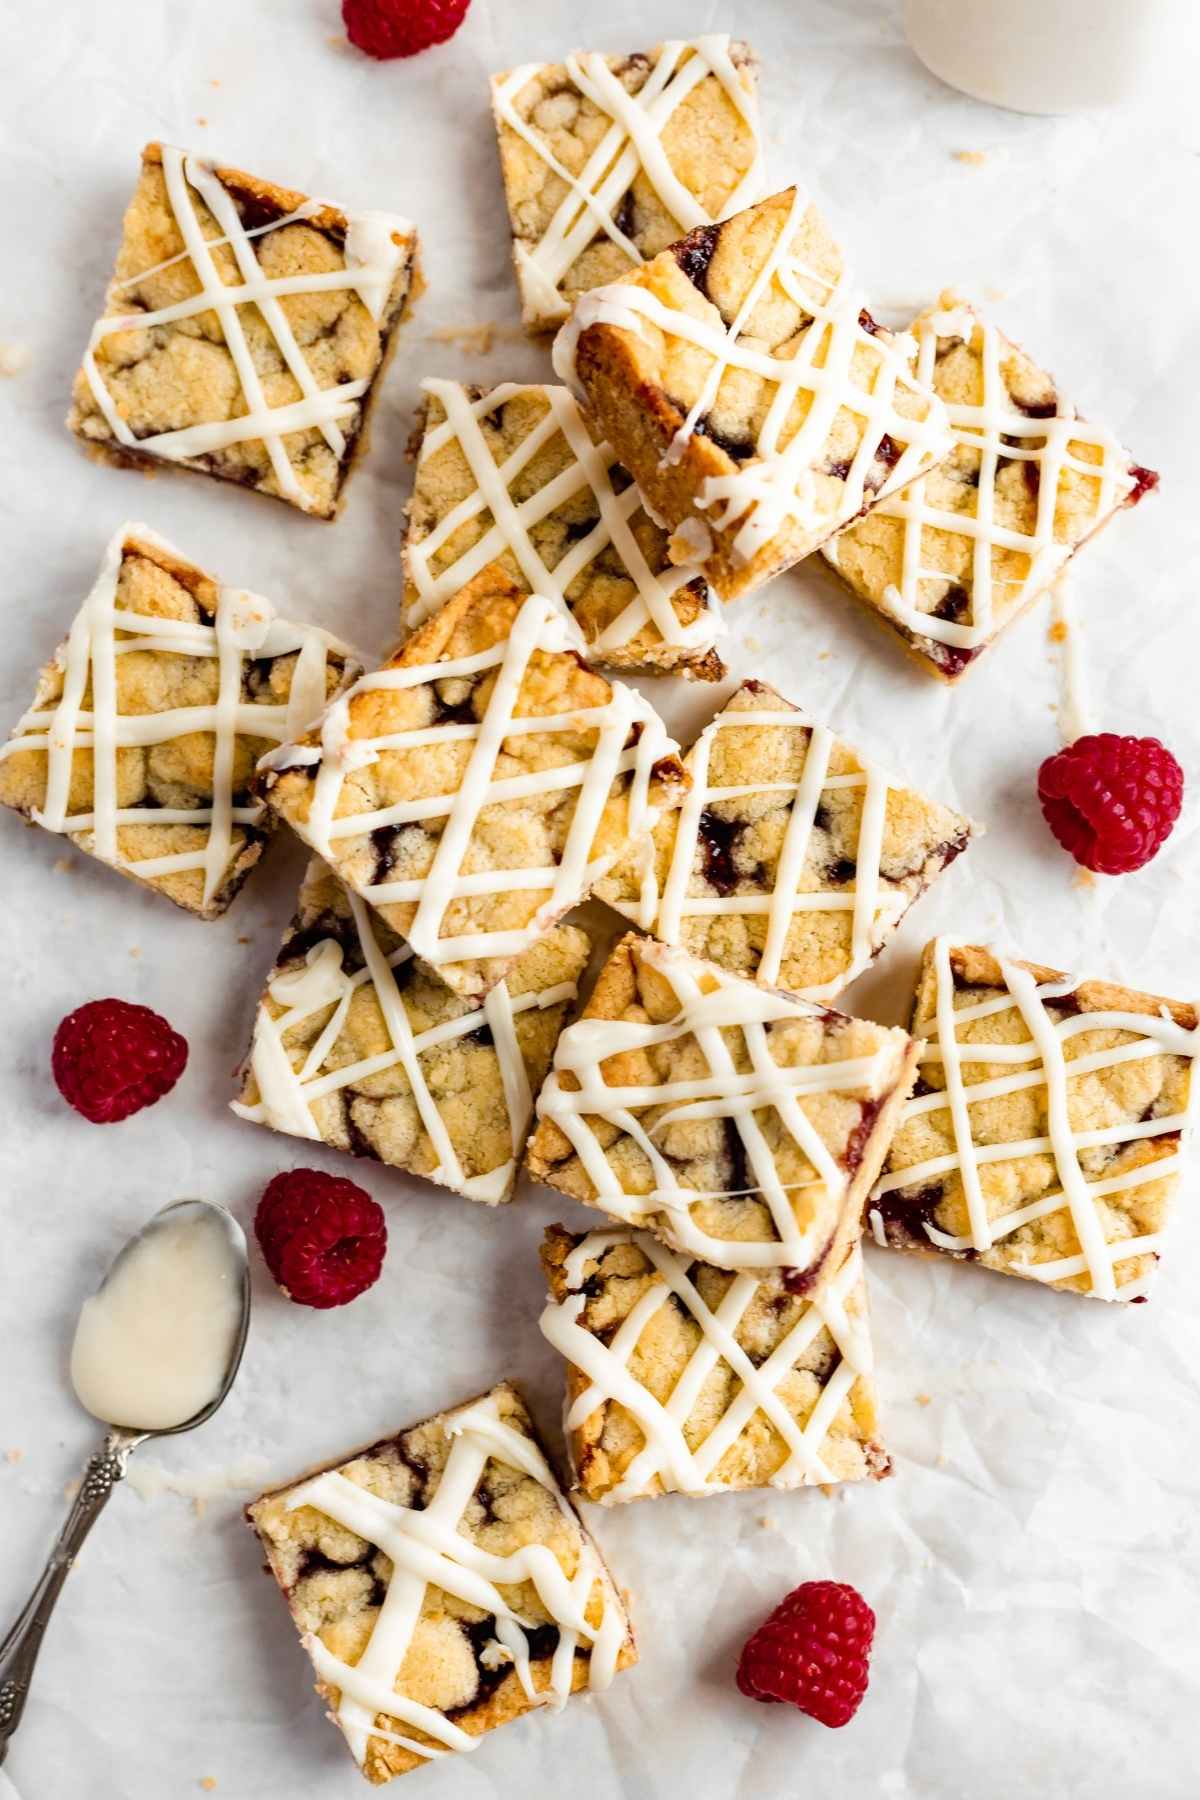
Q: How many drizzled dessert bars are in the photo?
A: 13